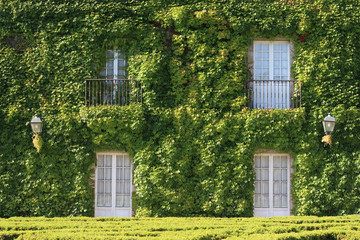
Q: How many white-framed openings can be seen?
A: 4